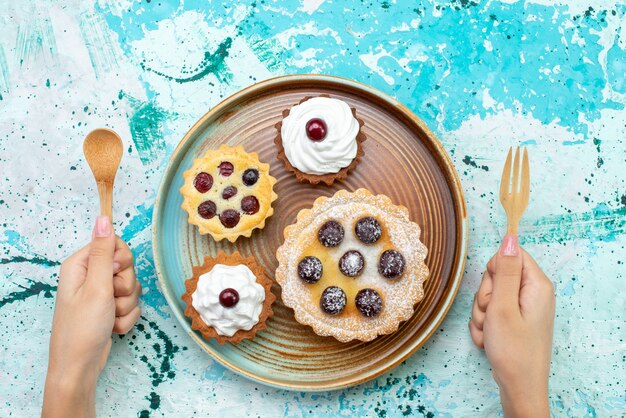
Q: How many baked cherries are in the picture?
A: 14